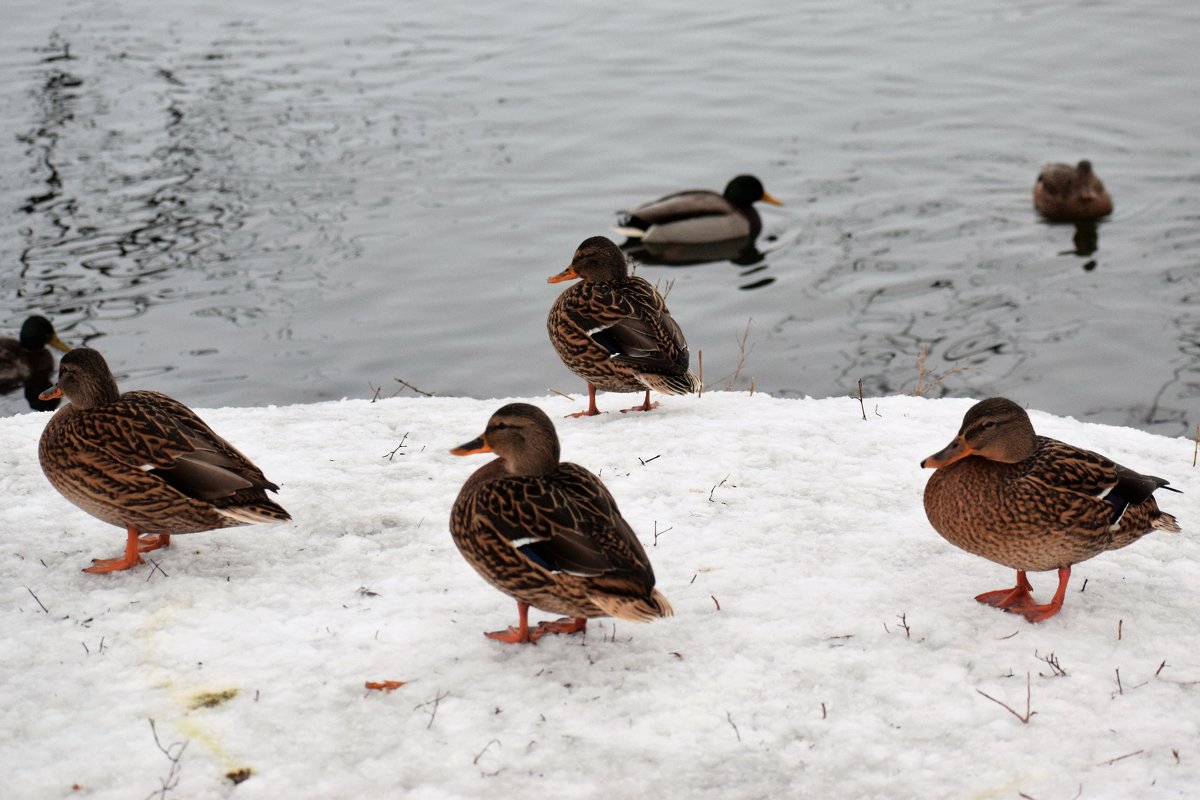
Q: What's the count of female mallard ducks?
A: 5